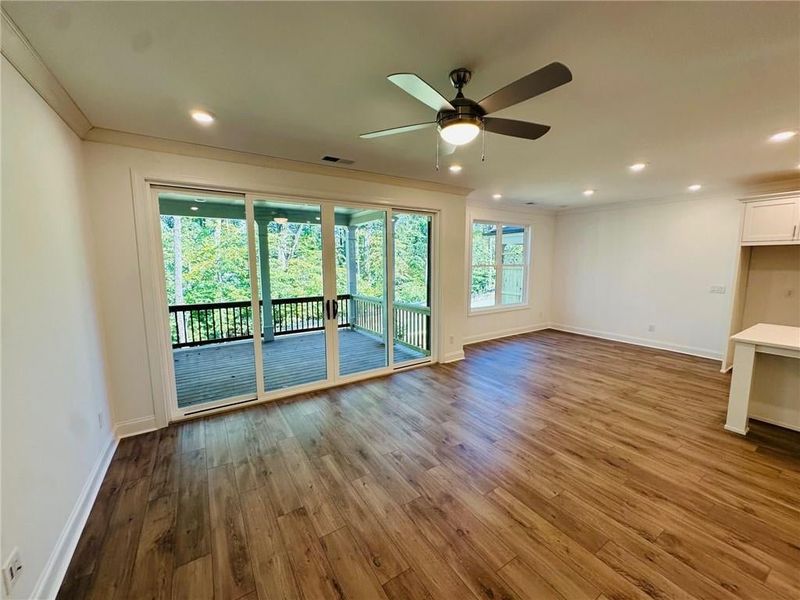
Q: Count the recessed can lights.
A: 7